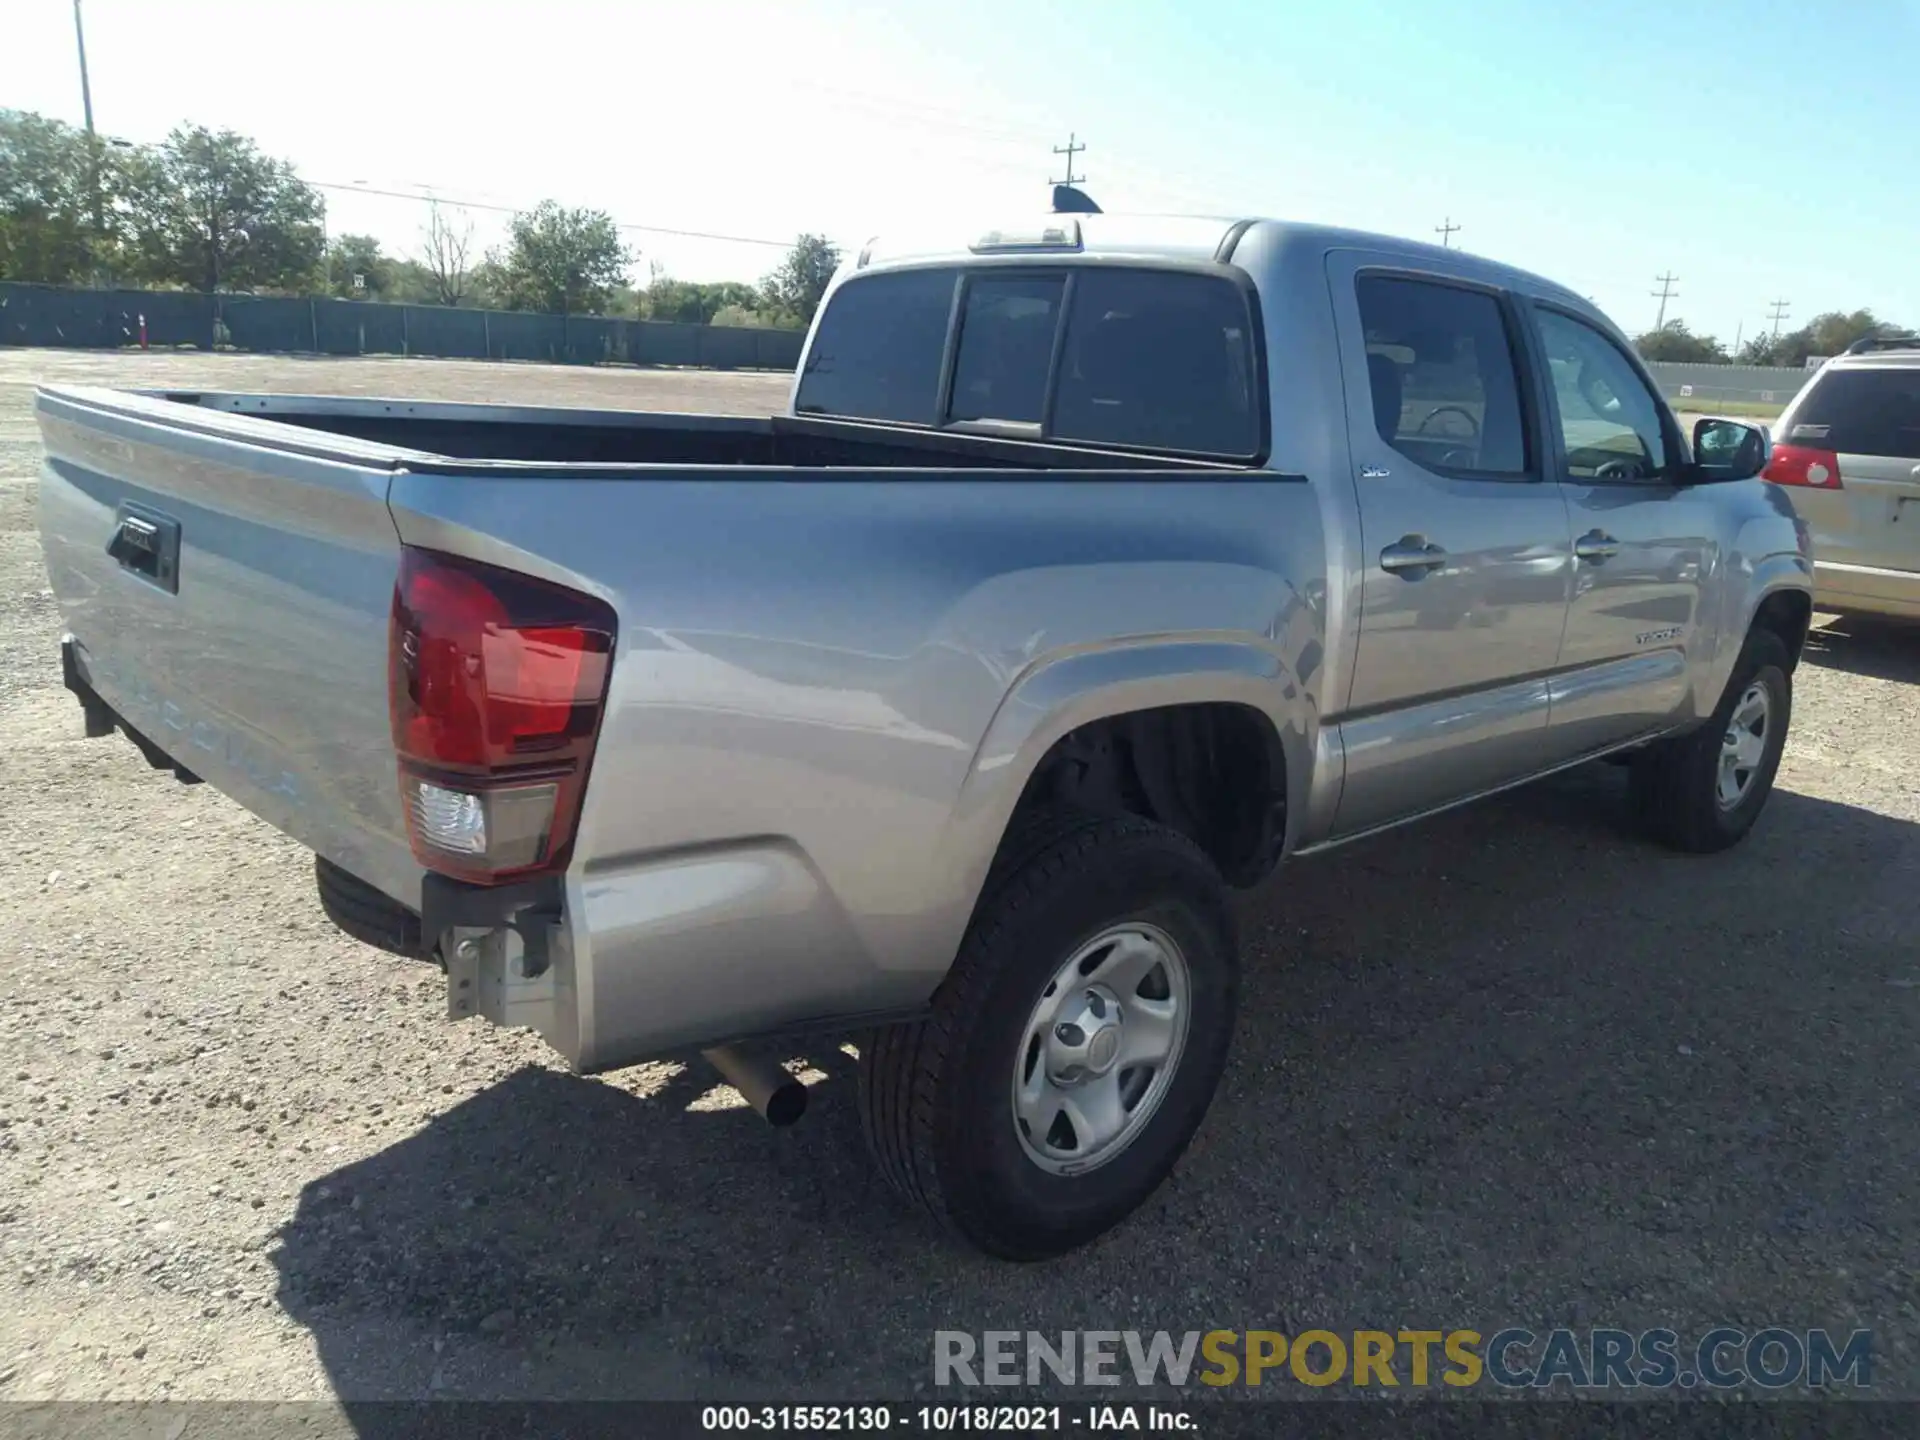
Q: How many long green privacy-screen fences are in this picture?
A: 1